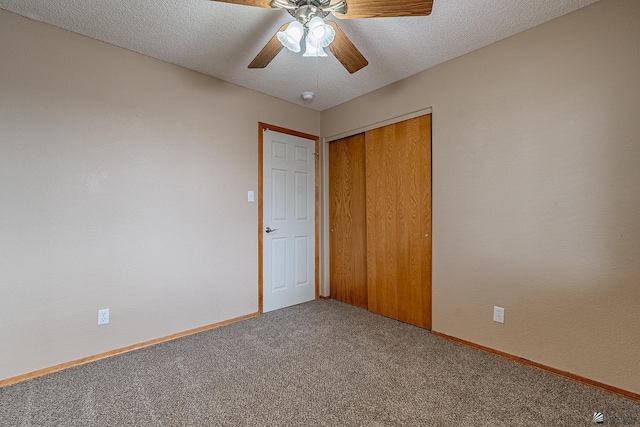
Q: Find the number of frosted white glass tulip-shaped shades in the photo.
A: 3